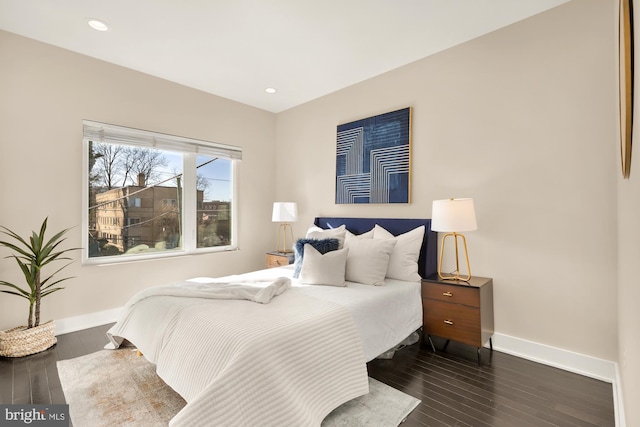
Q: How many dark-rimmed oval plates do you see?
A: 0